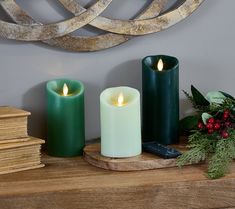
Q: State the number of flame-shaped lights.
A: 3